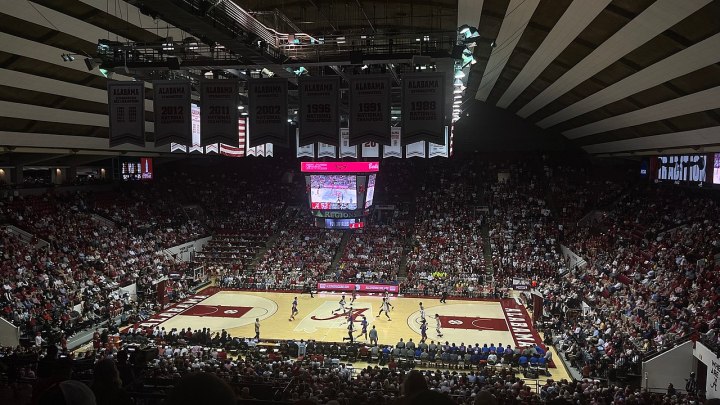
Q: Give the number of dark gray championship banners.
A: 7